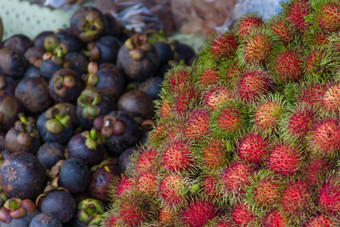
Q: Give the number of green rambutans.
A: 0